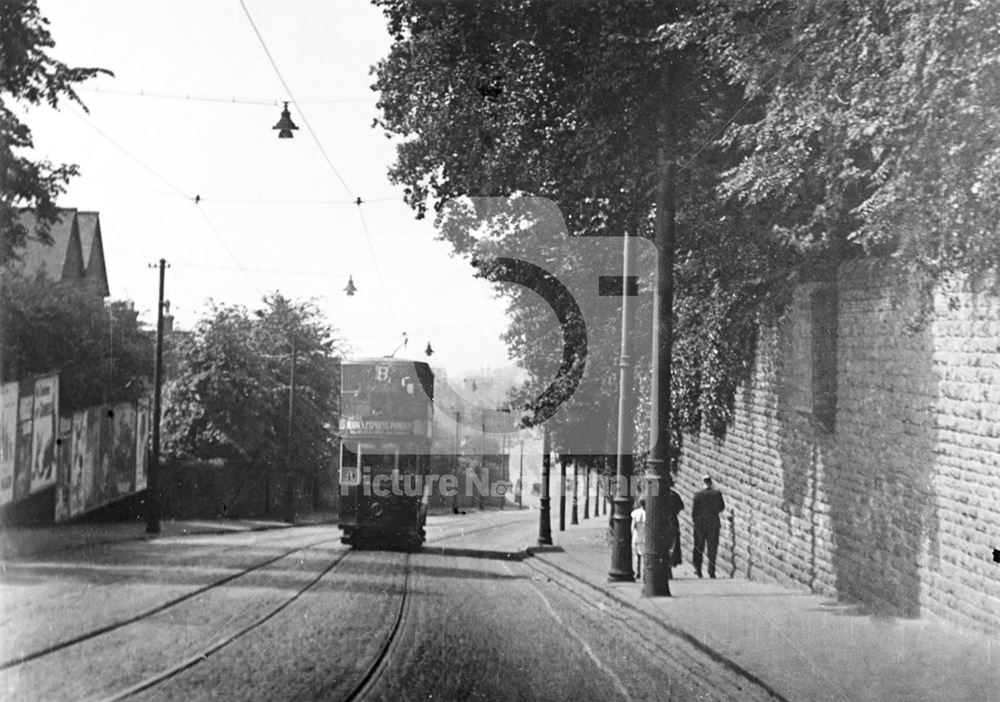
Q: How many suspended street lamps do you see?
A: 3